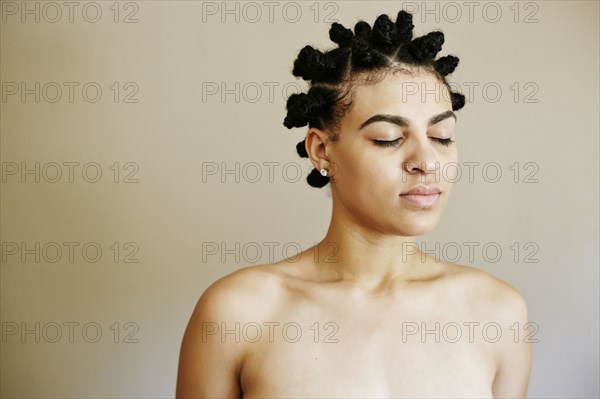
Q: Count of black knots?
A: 12